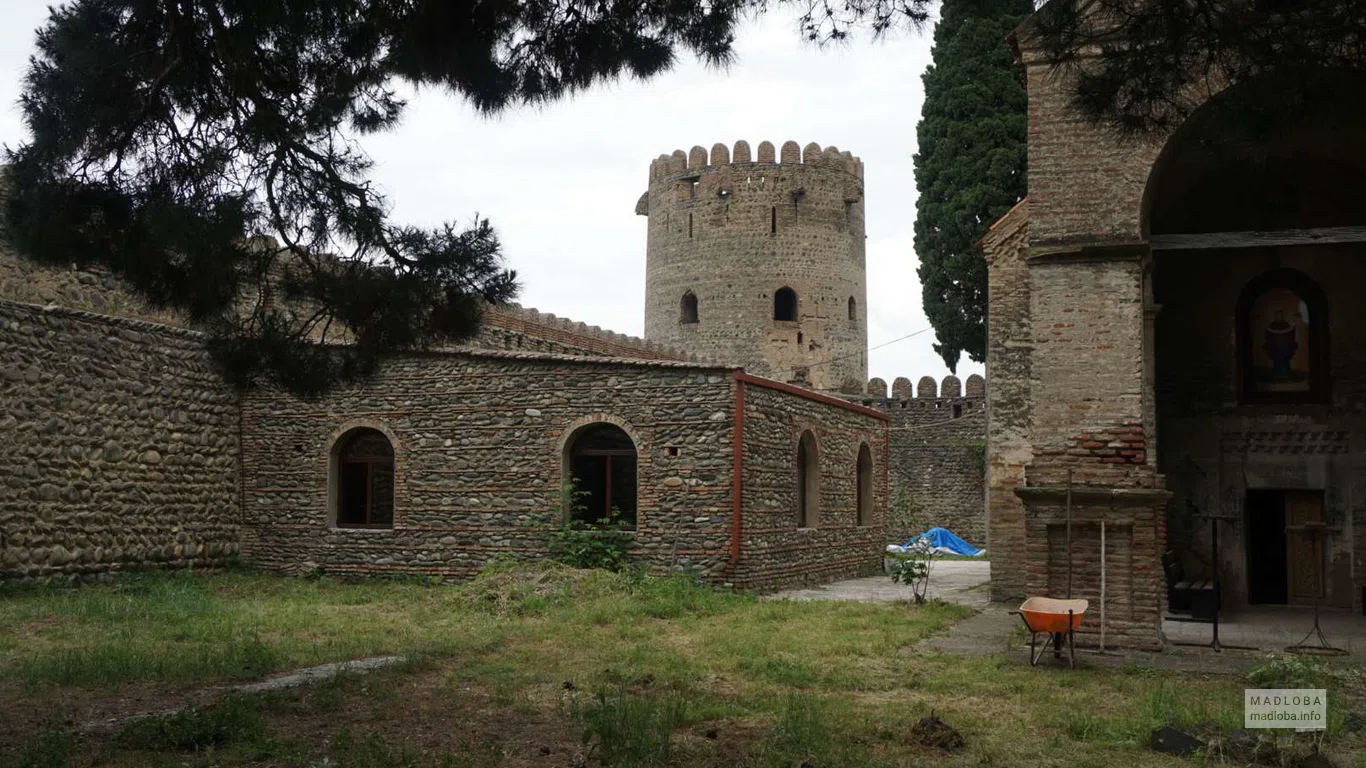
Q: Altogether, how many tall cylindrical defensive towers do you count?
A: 1